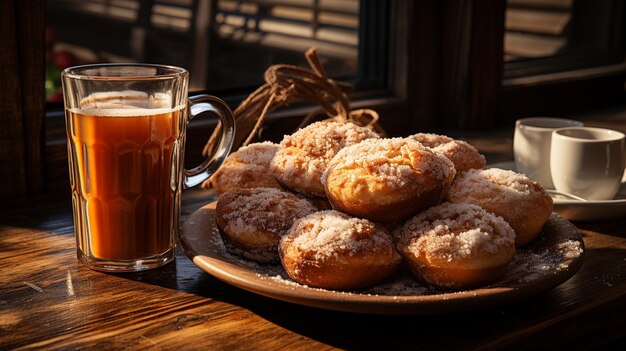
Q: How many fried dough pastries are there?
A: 8